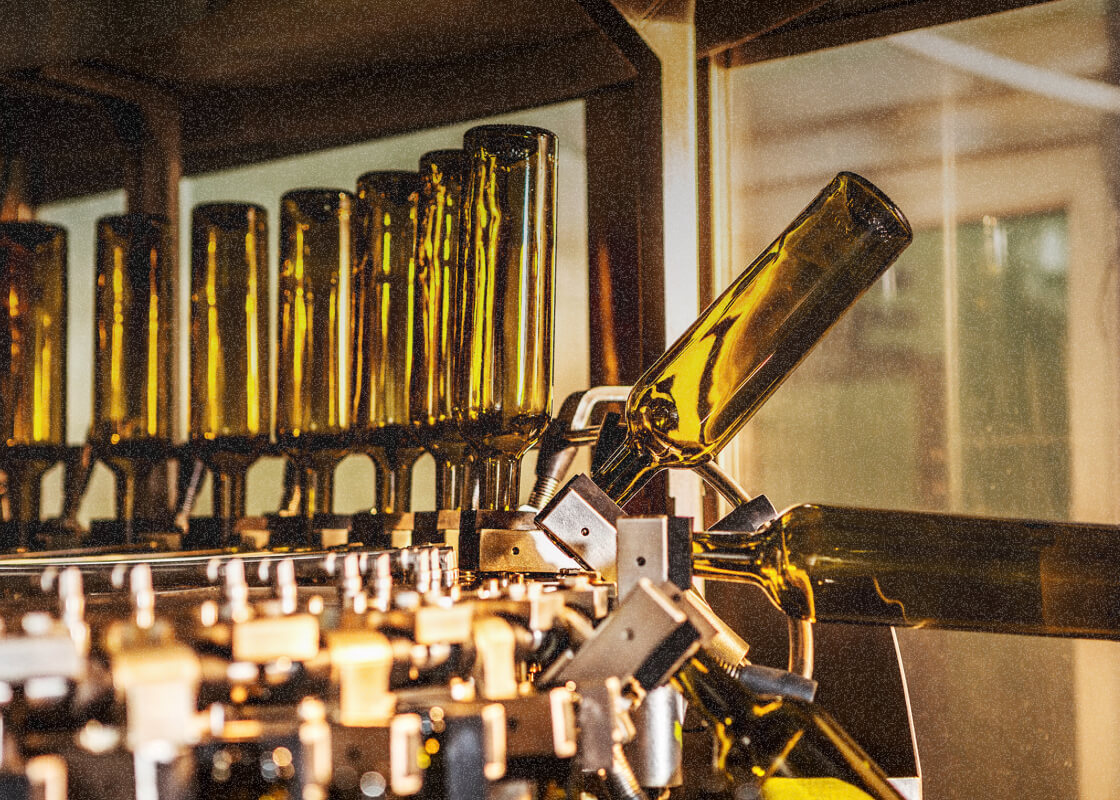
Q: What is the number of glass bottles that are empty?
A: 10